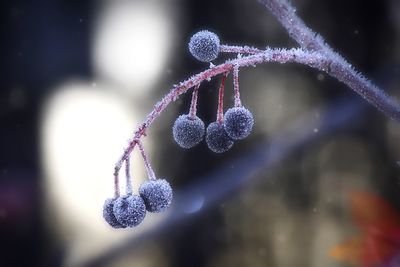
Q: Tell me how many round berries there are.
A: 7